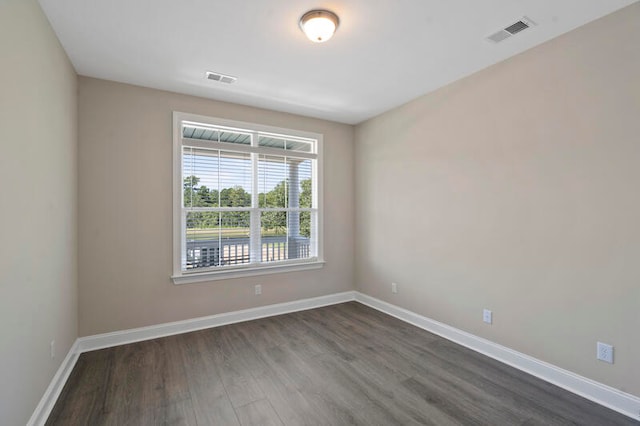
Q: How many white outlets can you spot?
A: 5